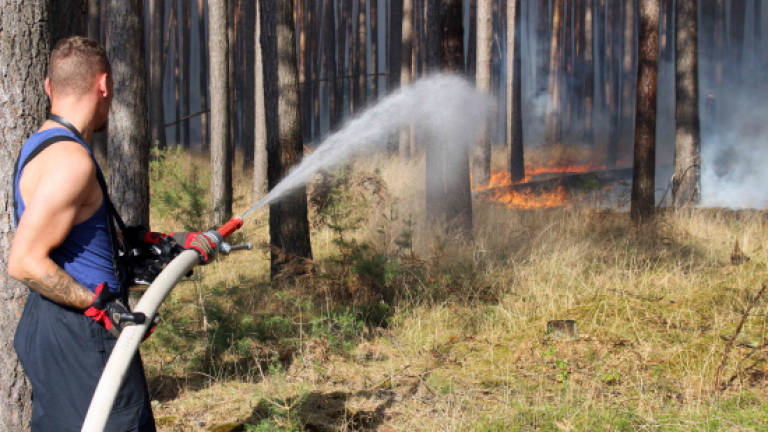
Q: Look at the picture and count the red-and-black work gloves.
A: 2